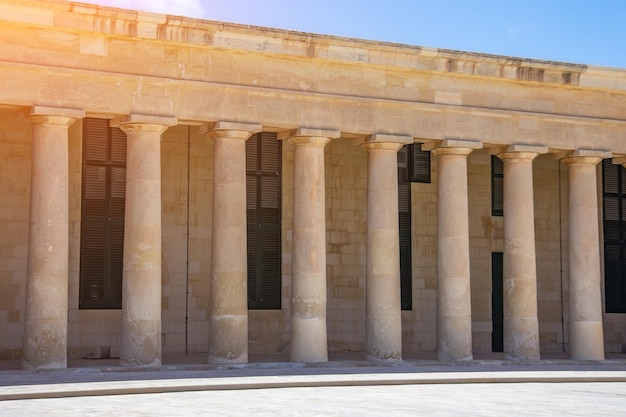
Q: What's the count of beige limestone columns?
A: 8